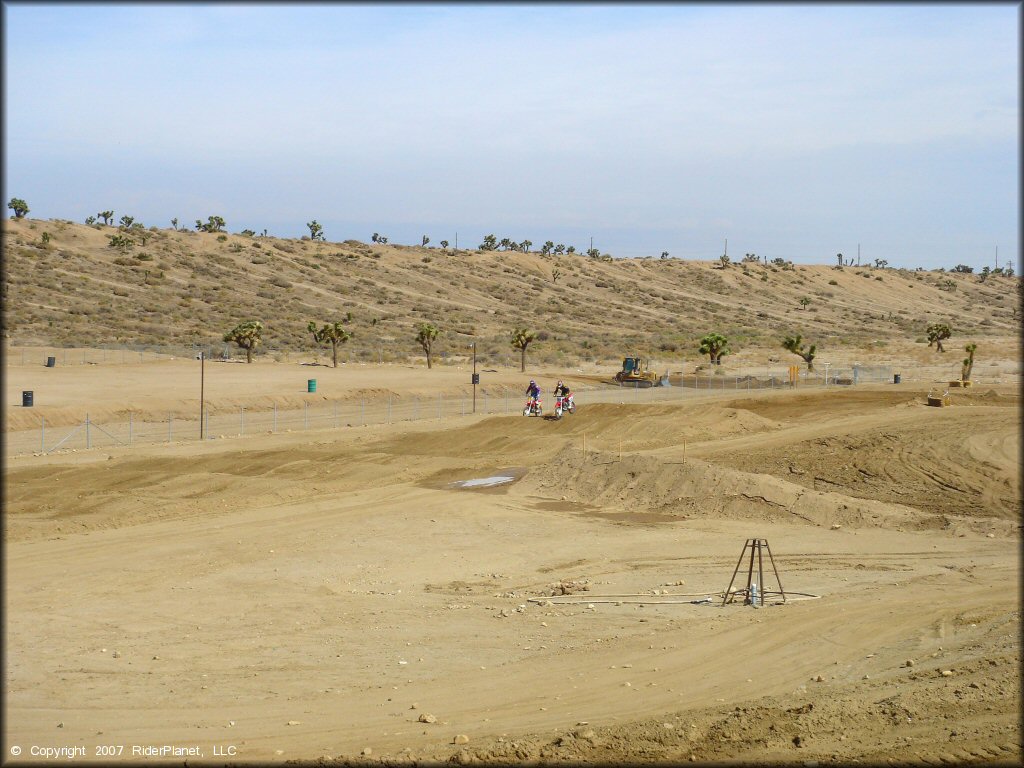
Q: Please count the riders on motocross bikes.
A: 2